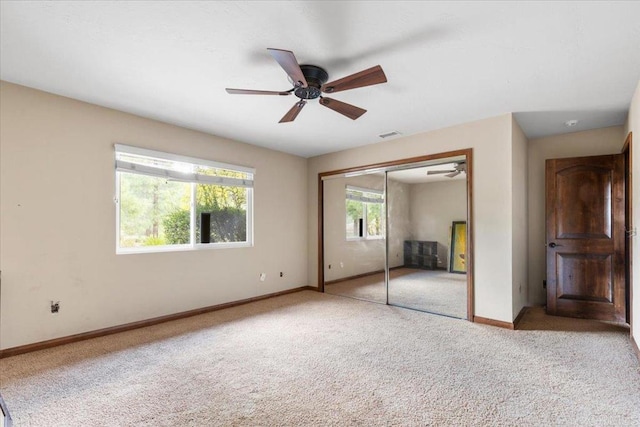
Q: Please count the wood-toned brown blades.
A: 5